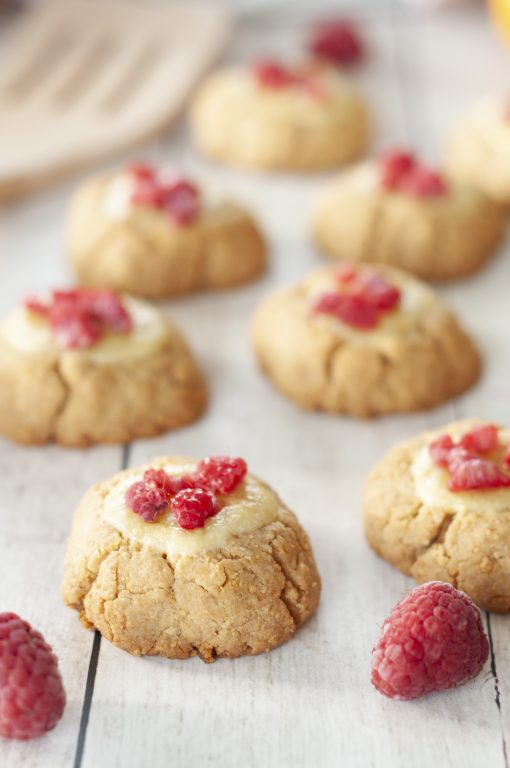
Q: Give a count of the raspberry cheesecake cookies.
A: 8